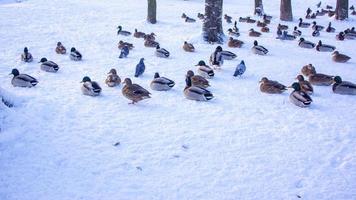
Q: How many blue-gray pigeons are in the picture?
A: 3